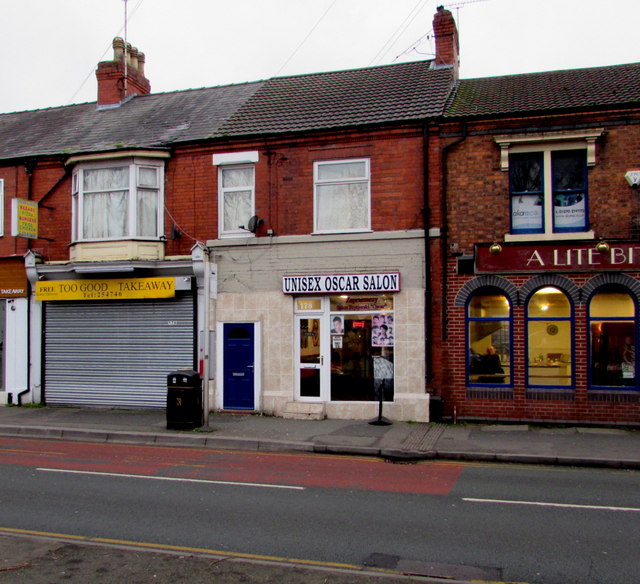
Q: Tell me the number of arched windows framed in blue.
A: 3